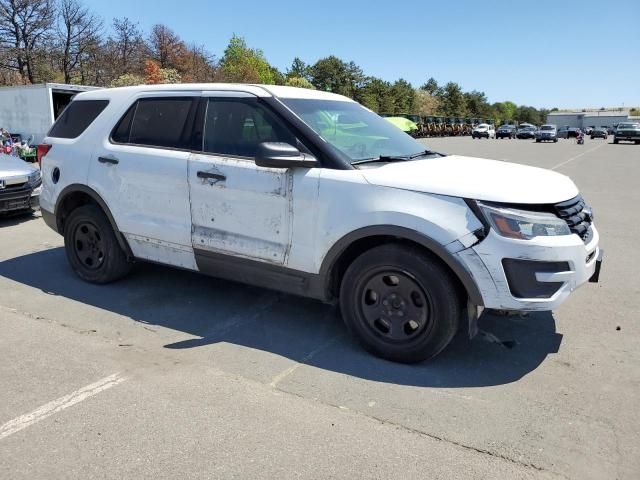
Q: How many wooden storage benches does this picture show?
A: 0